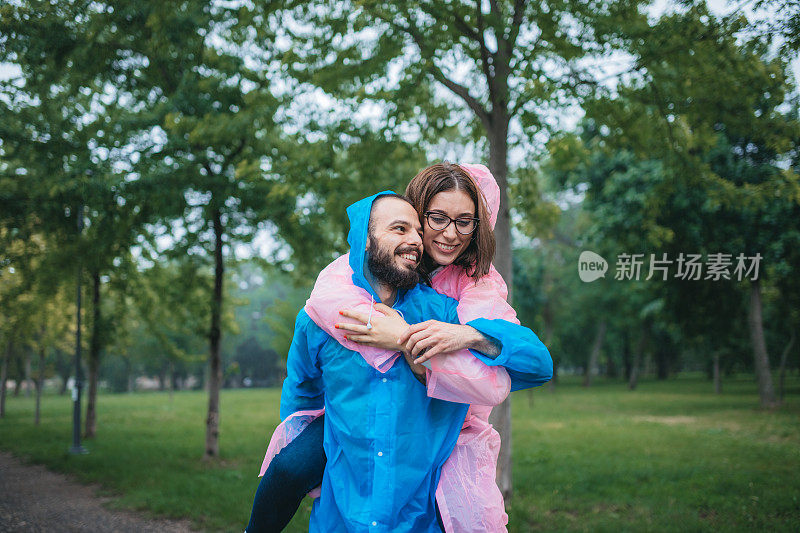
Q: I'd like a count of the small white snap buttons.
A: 3